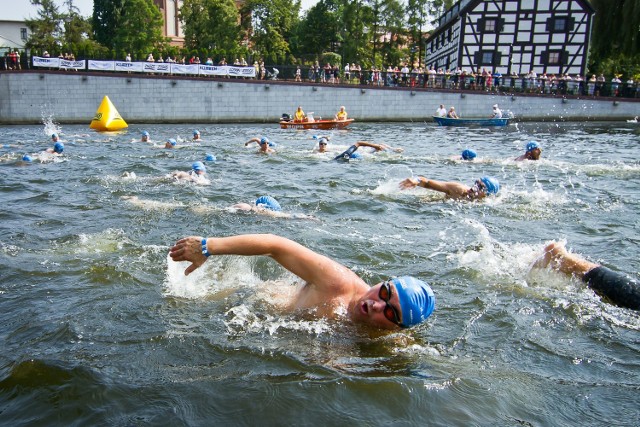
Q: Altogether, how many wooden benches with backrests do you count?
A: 0